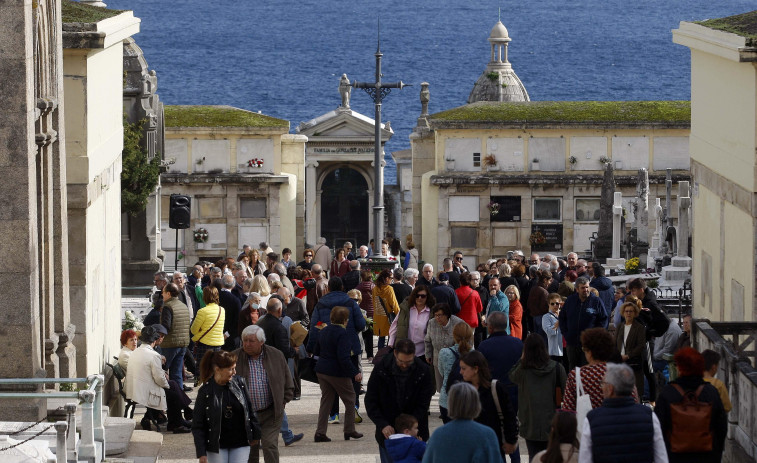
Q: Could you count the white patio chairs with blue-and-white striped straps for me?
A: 0